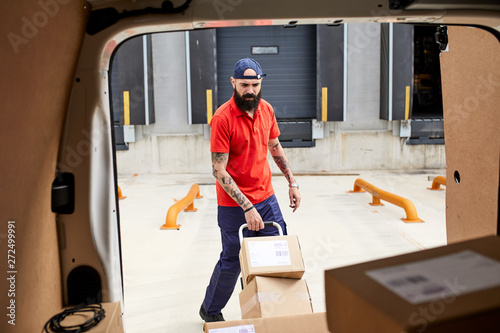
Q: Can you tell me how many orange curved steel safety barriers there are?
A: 4